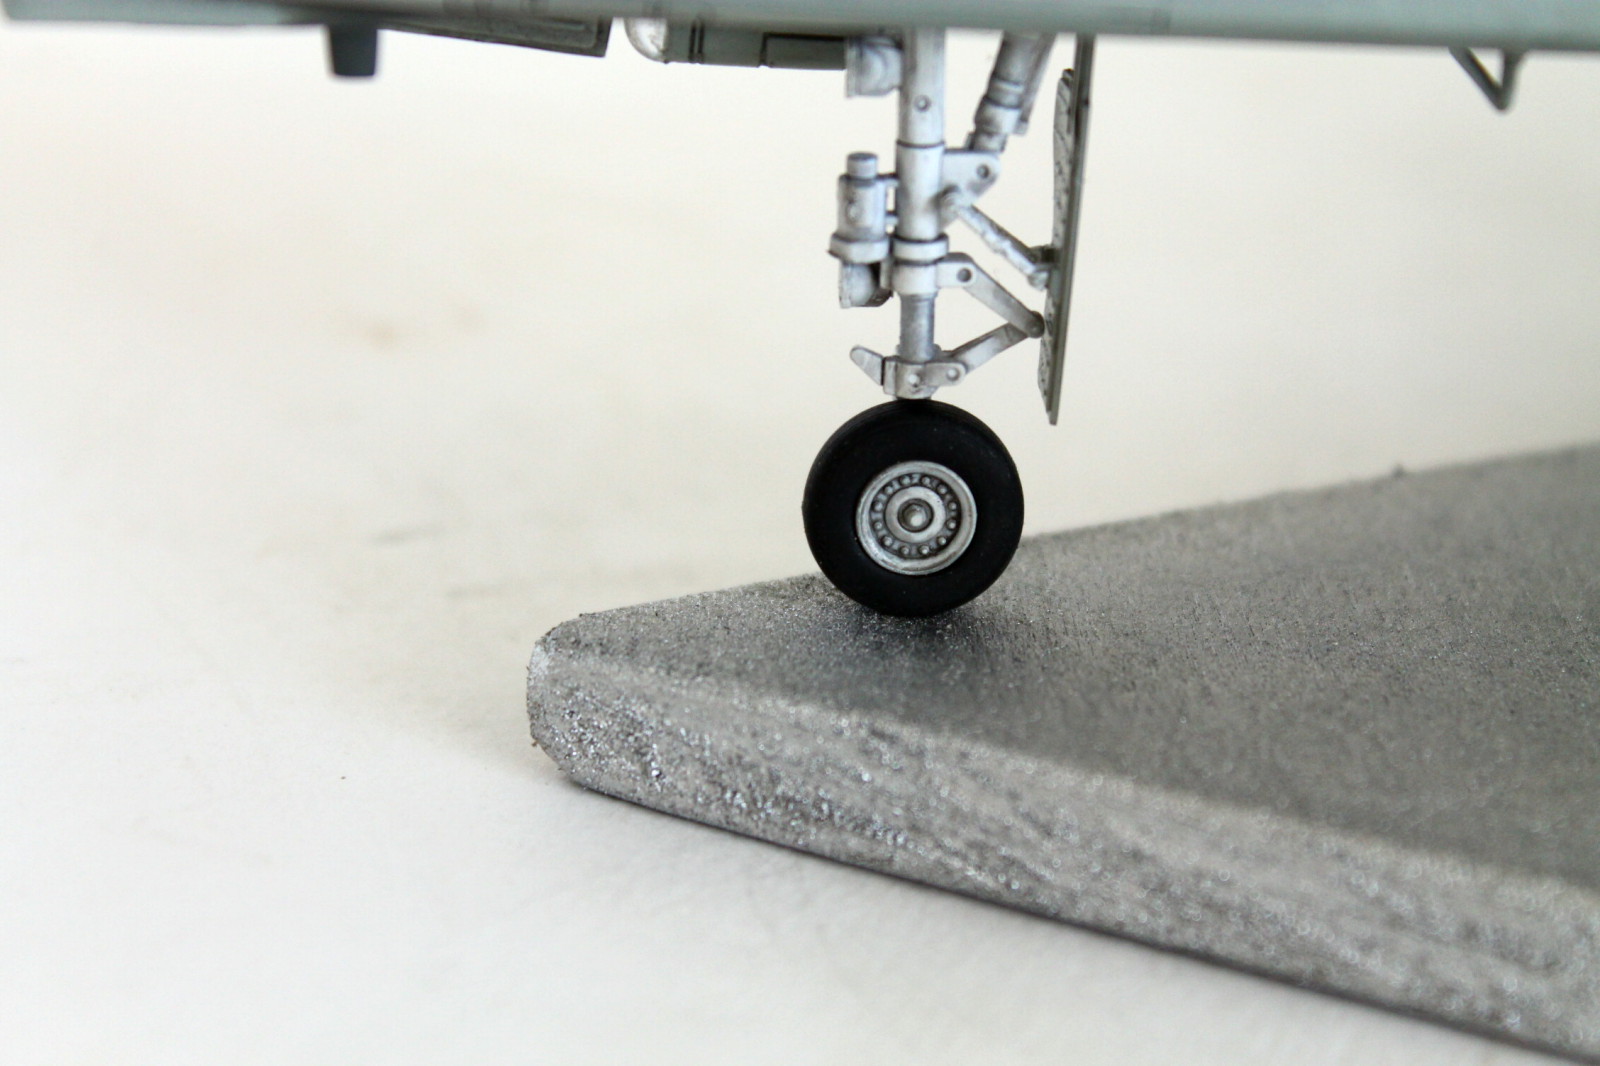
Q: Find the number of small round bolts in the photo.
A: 12